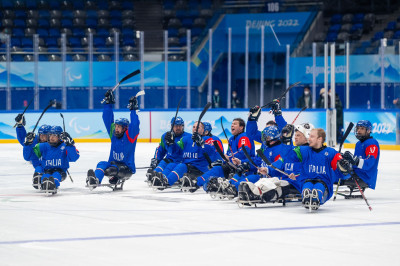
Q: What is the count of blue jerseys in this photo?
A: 12